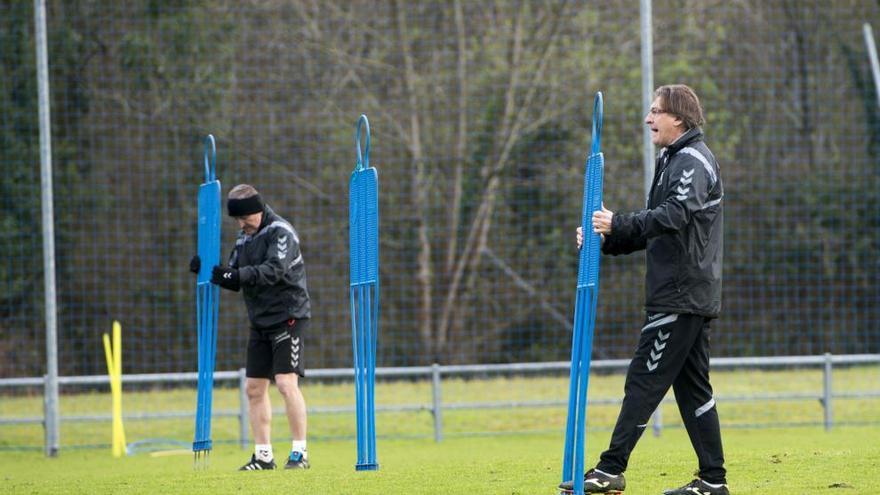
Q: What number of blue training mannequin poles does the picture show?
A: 3